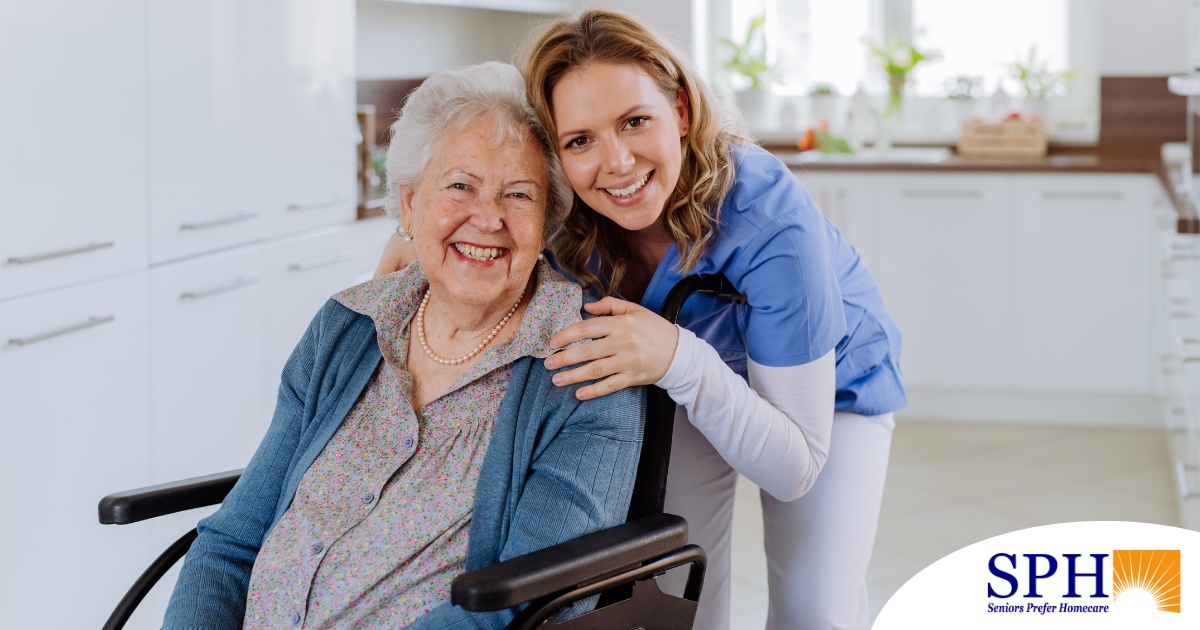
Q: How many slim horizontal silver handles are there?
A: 8